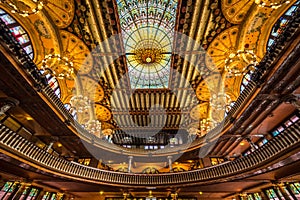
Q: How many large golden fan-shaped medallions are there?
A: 8